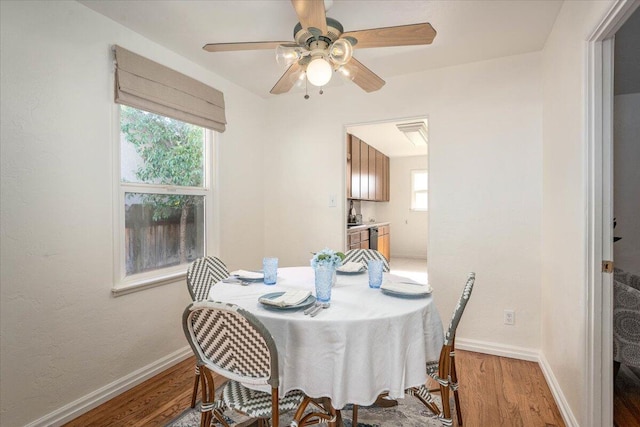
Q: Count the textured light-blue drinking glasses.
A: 3